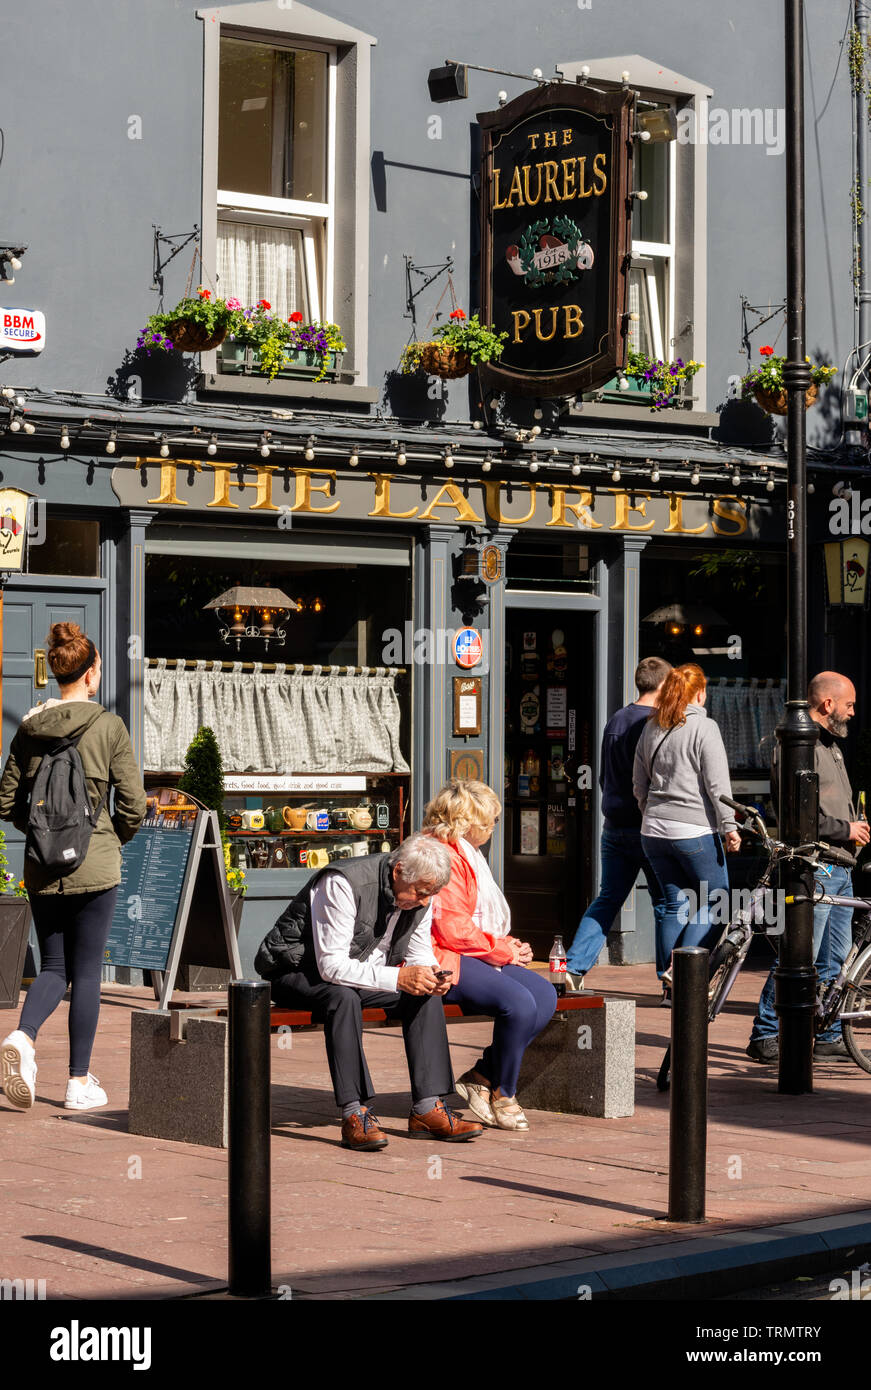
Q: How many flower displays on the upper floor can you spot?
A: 5